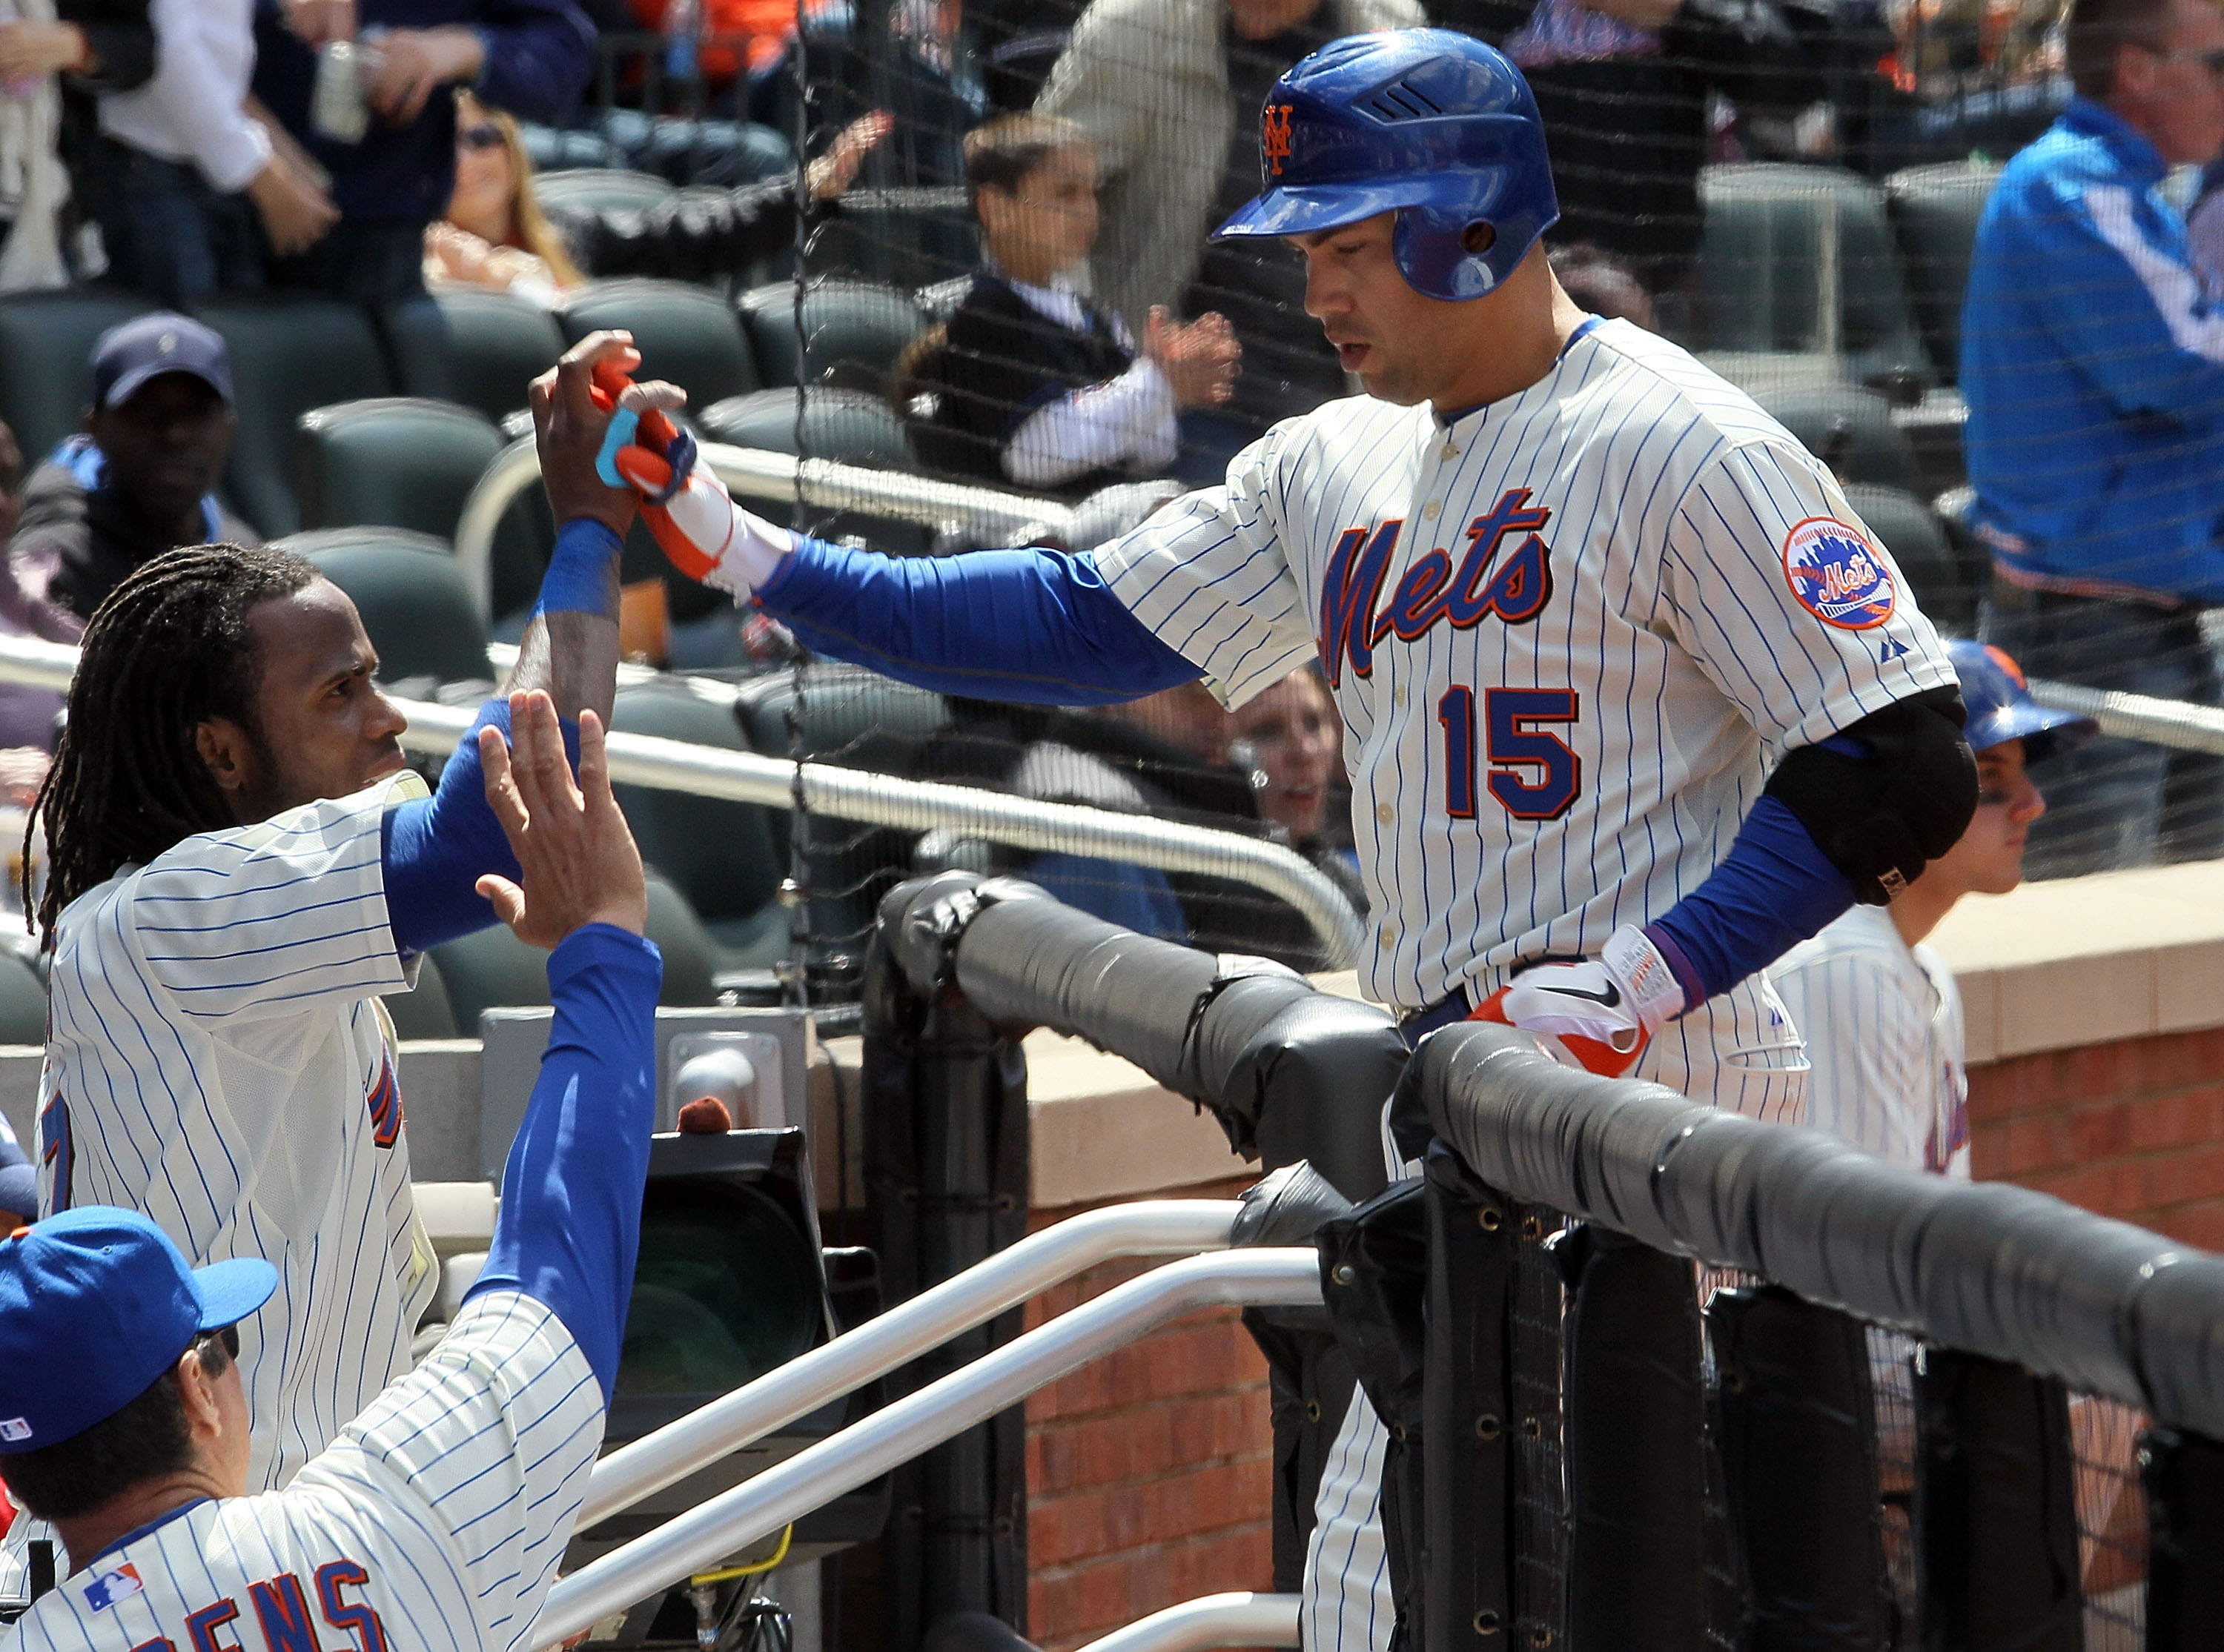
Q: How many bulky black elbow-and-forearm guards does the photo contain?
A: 1